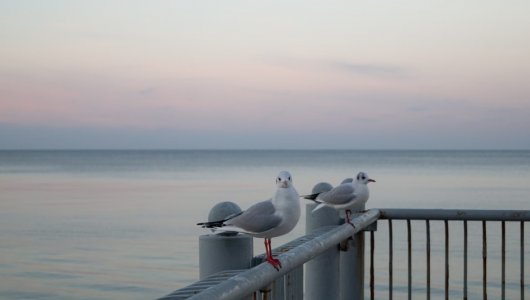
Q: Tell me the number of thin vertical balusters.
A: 9